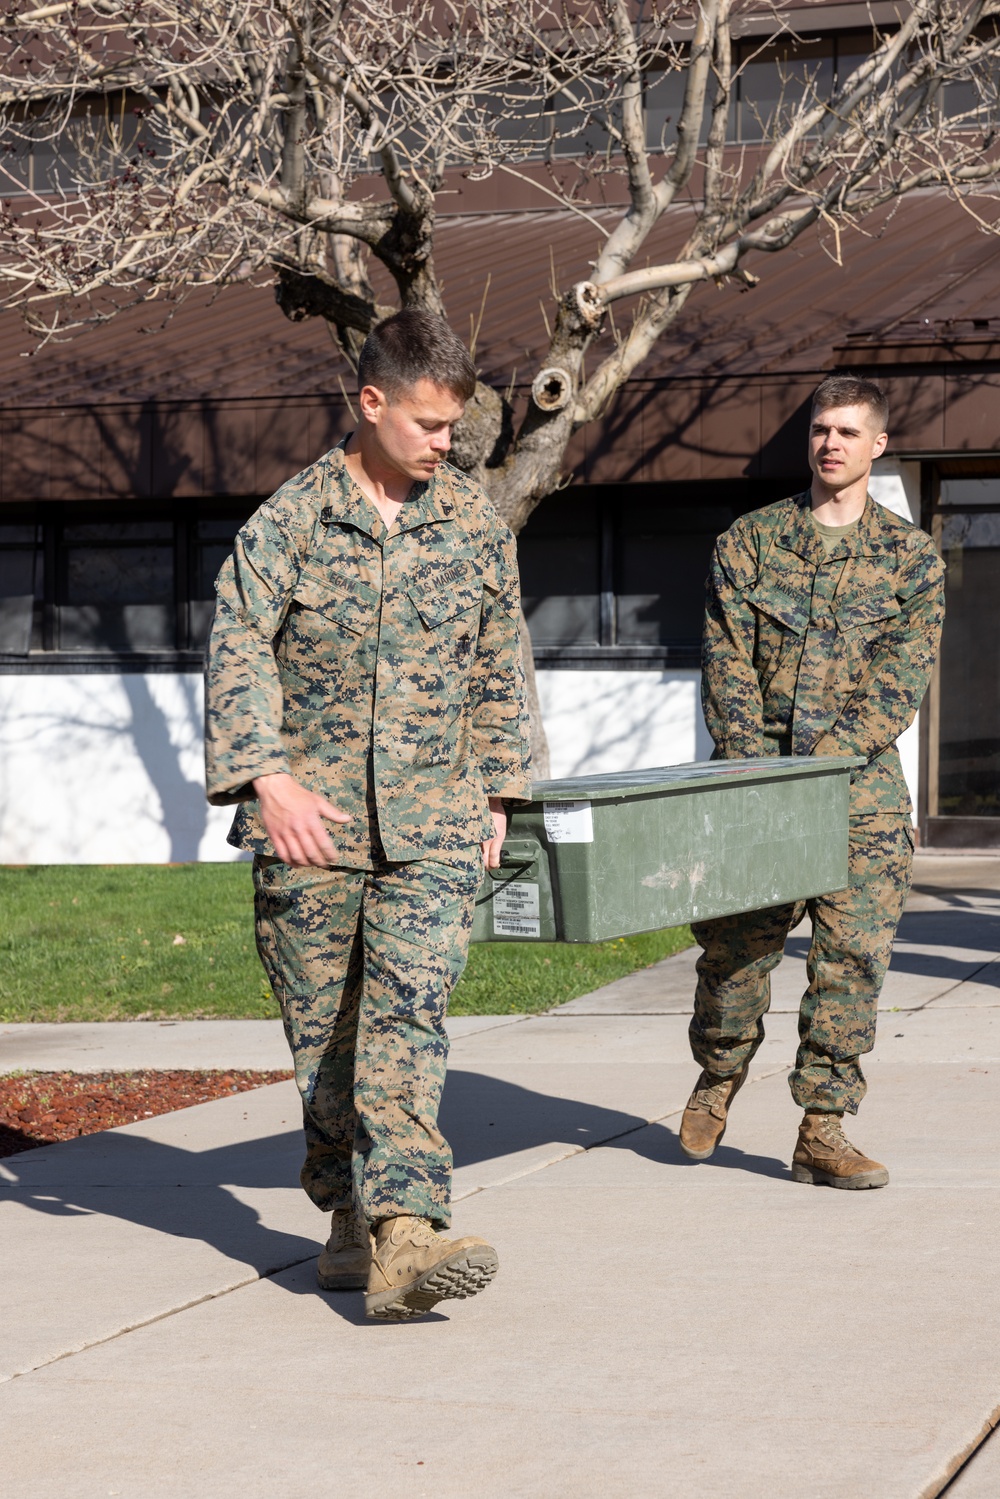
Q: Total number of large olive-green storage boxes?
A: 1